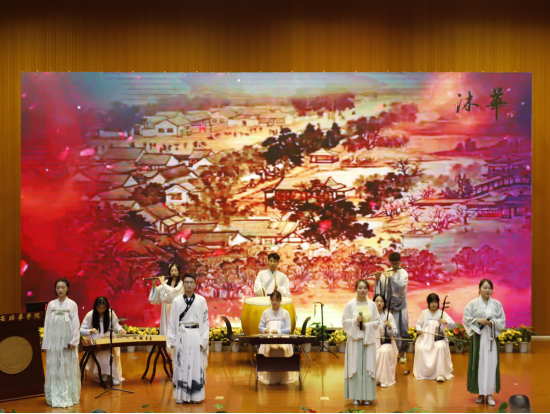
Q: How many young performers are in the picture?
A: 11